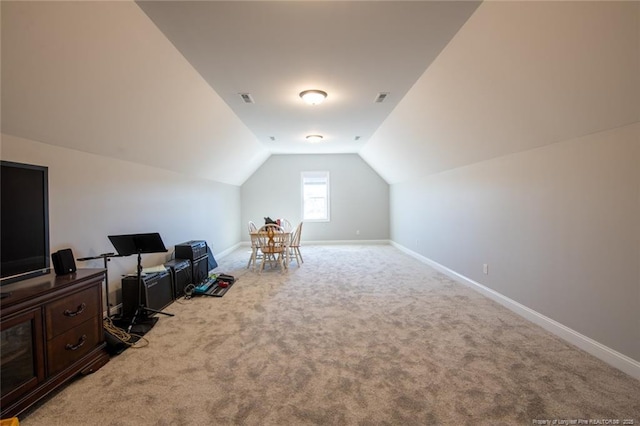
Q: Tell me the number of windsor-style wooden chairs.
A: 4